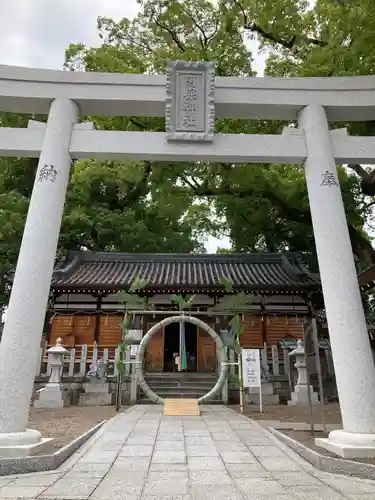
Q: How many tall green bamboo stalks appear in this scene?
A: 2